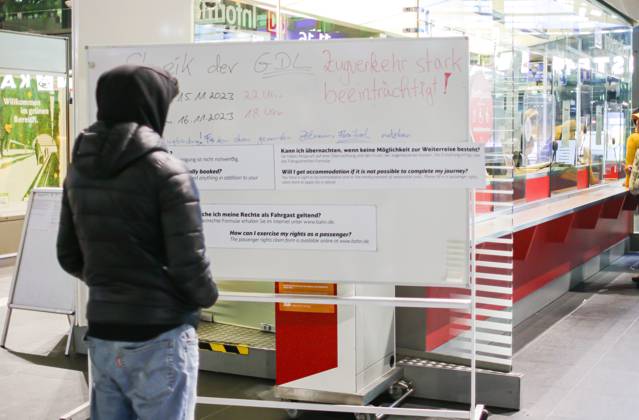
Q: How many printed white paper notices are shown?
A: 3